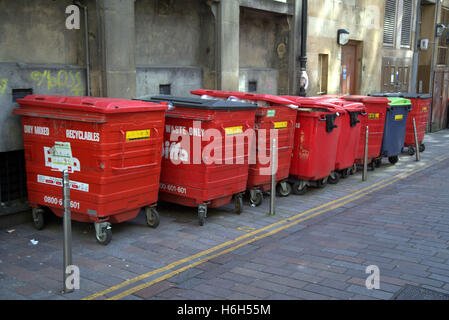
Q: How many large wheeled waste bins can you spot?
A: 8